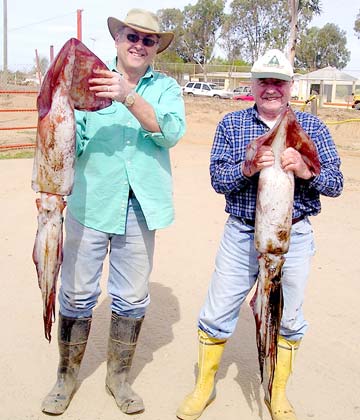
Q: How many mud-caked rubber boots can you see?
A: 2